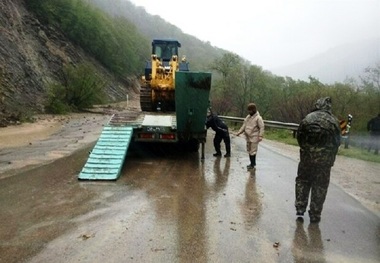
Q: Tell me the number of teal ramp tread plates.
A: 12